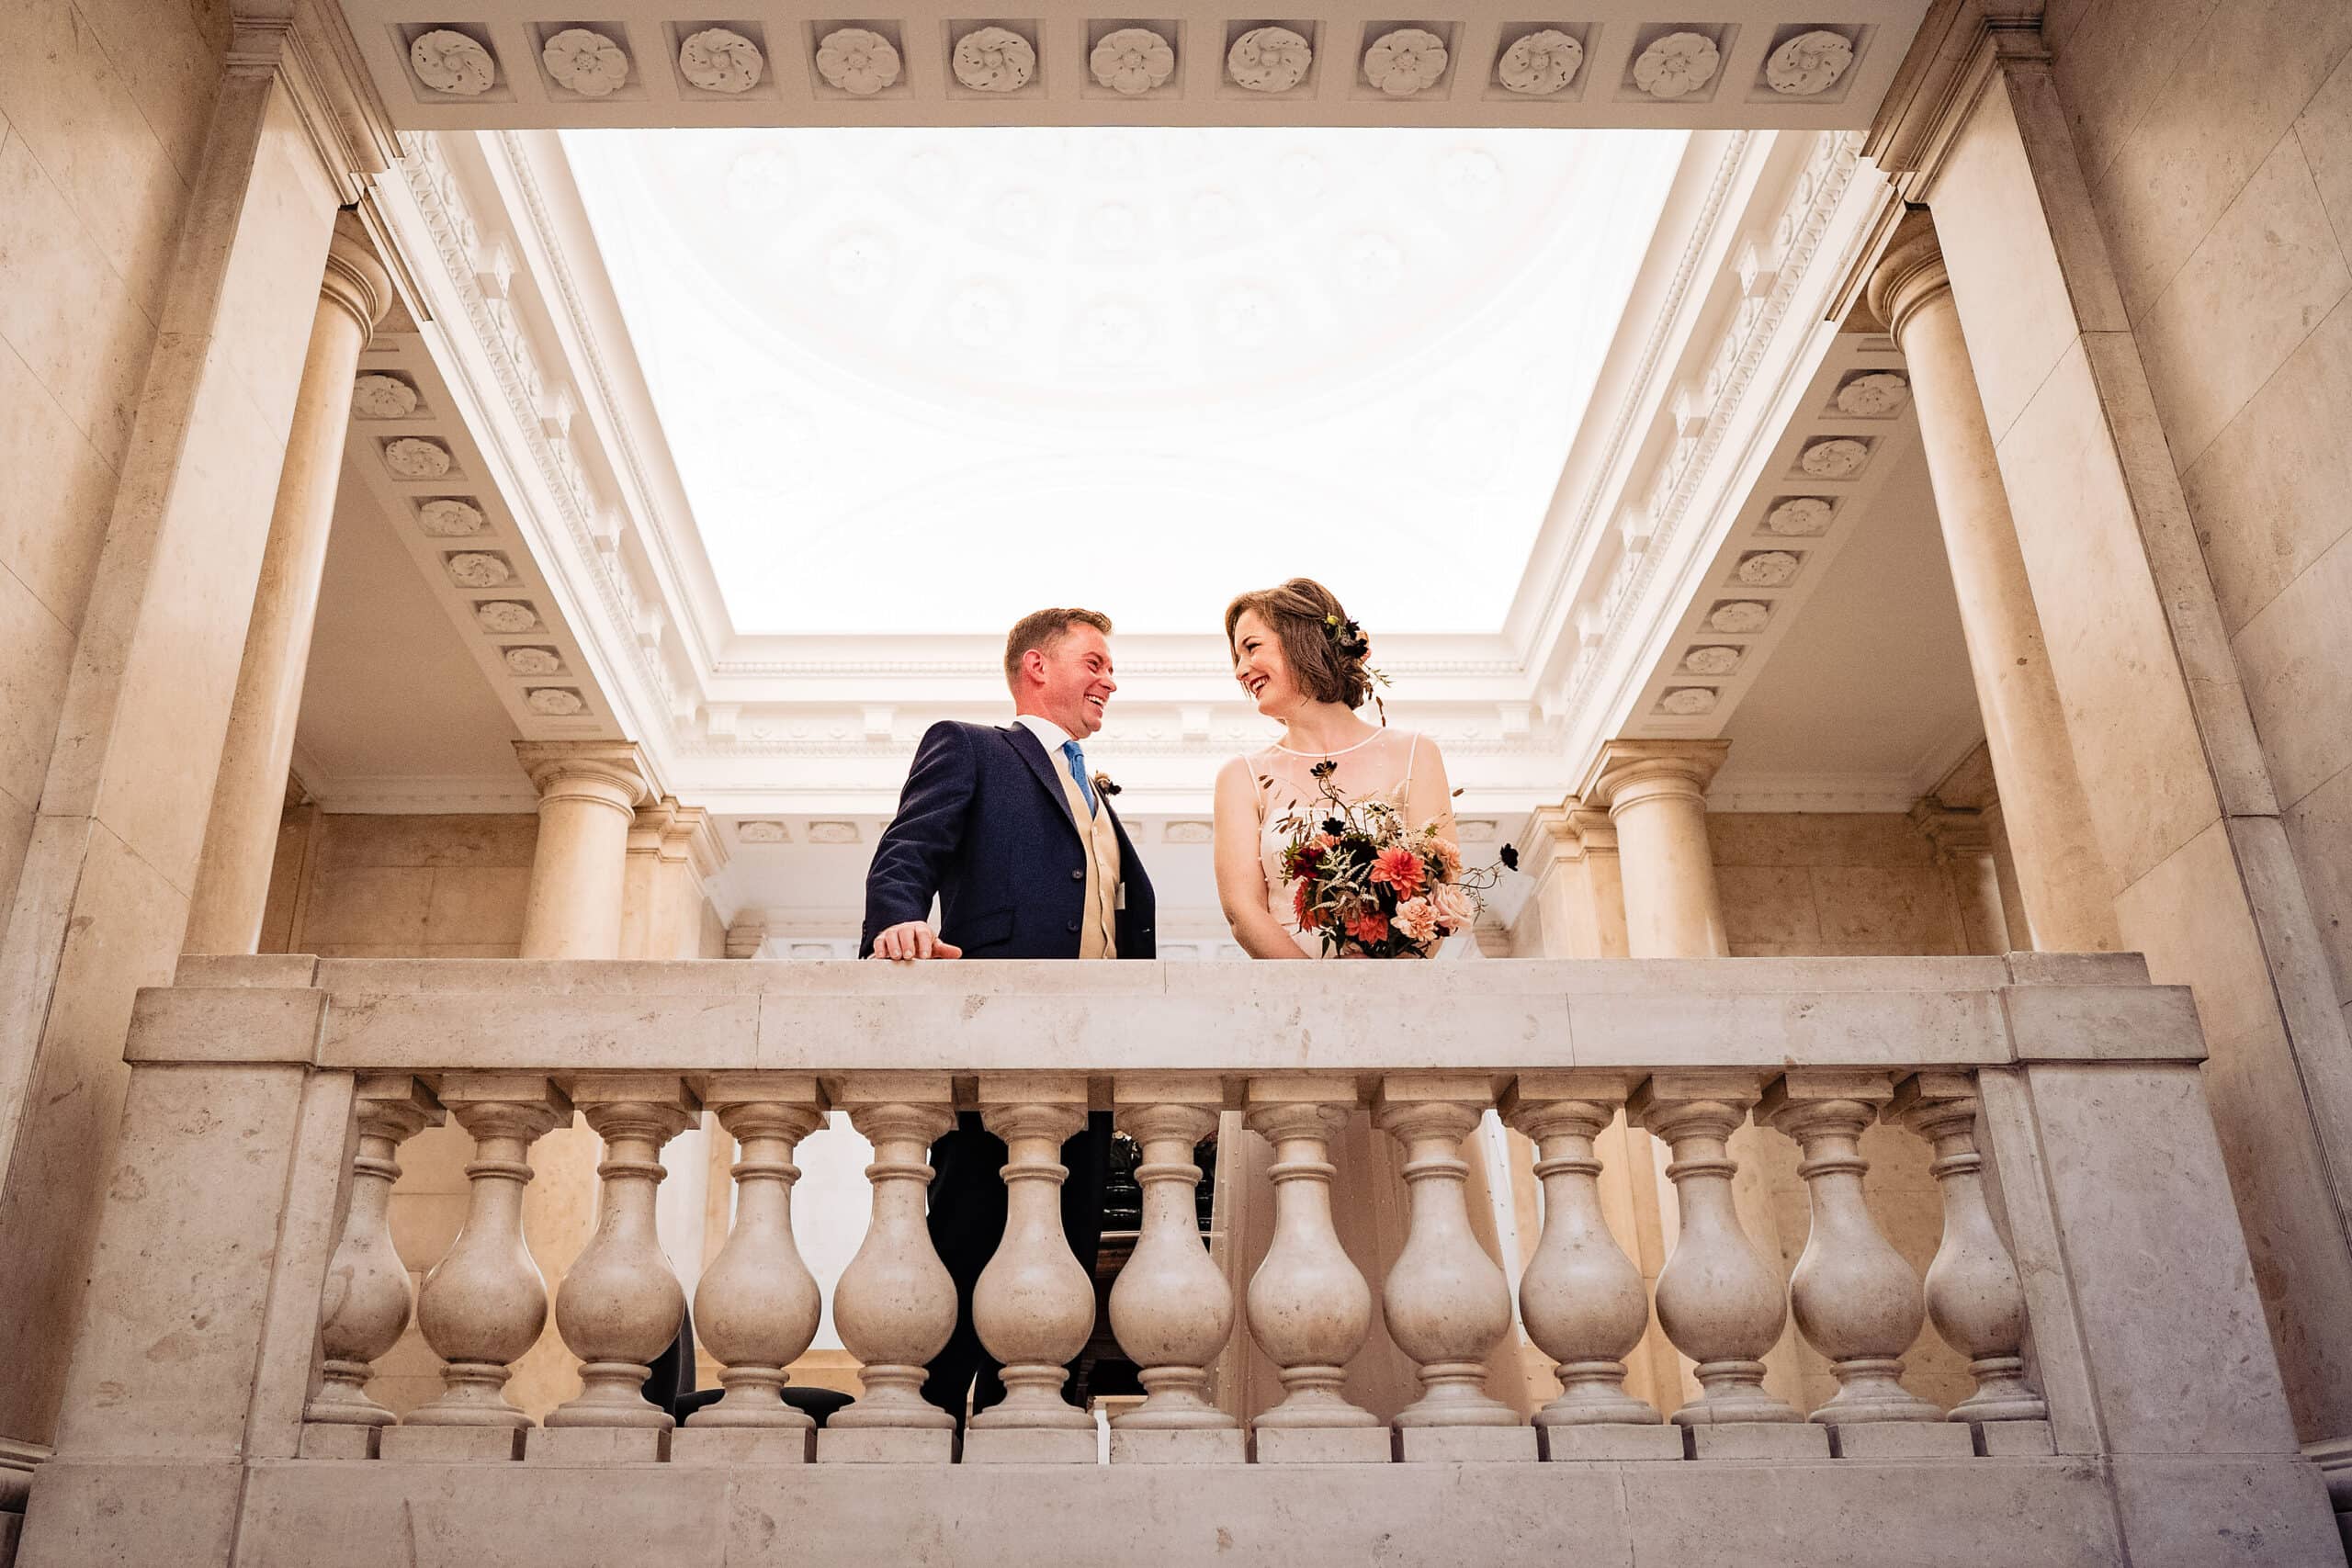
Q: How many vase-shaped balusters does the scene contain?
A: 13